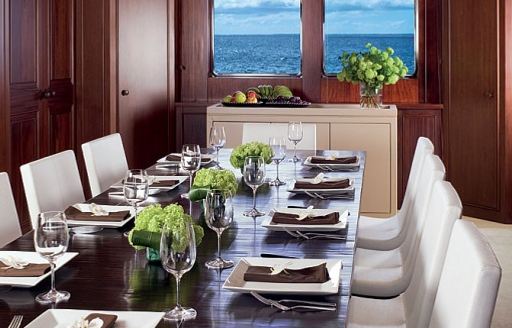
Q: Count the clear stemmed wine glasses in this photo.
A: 9